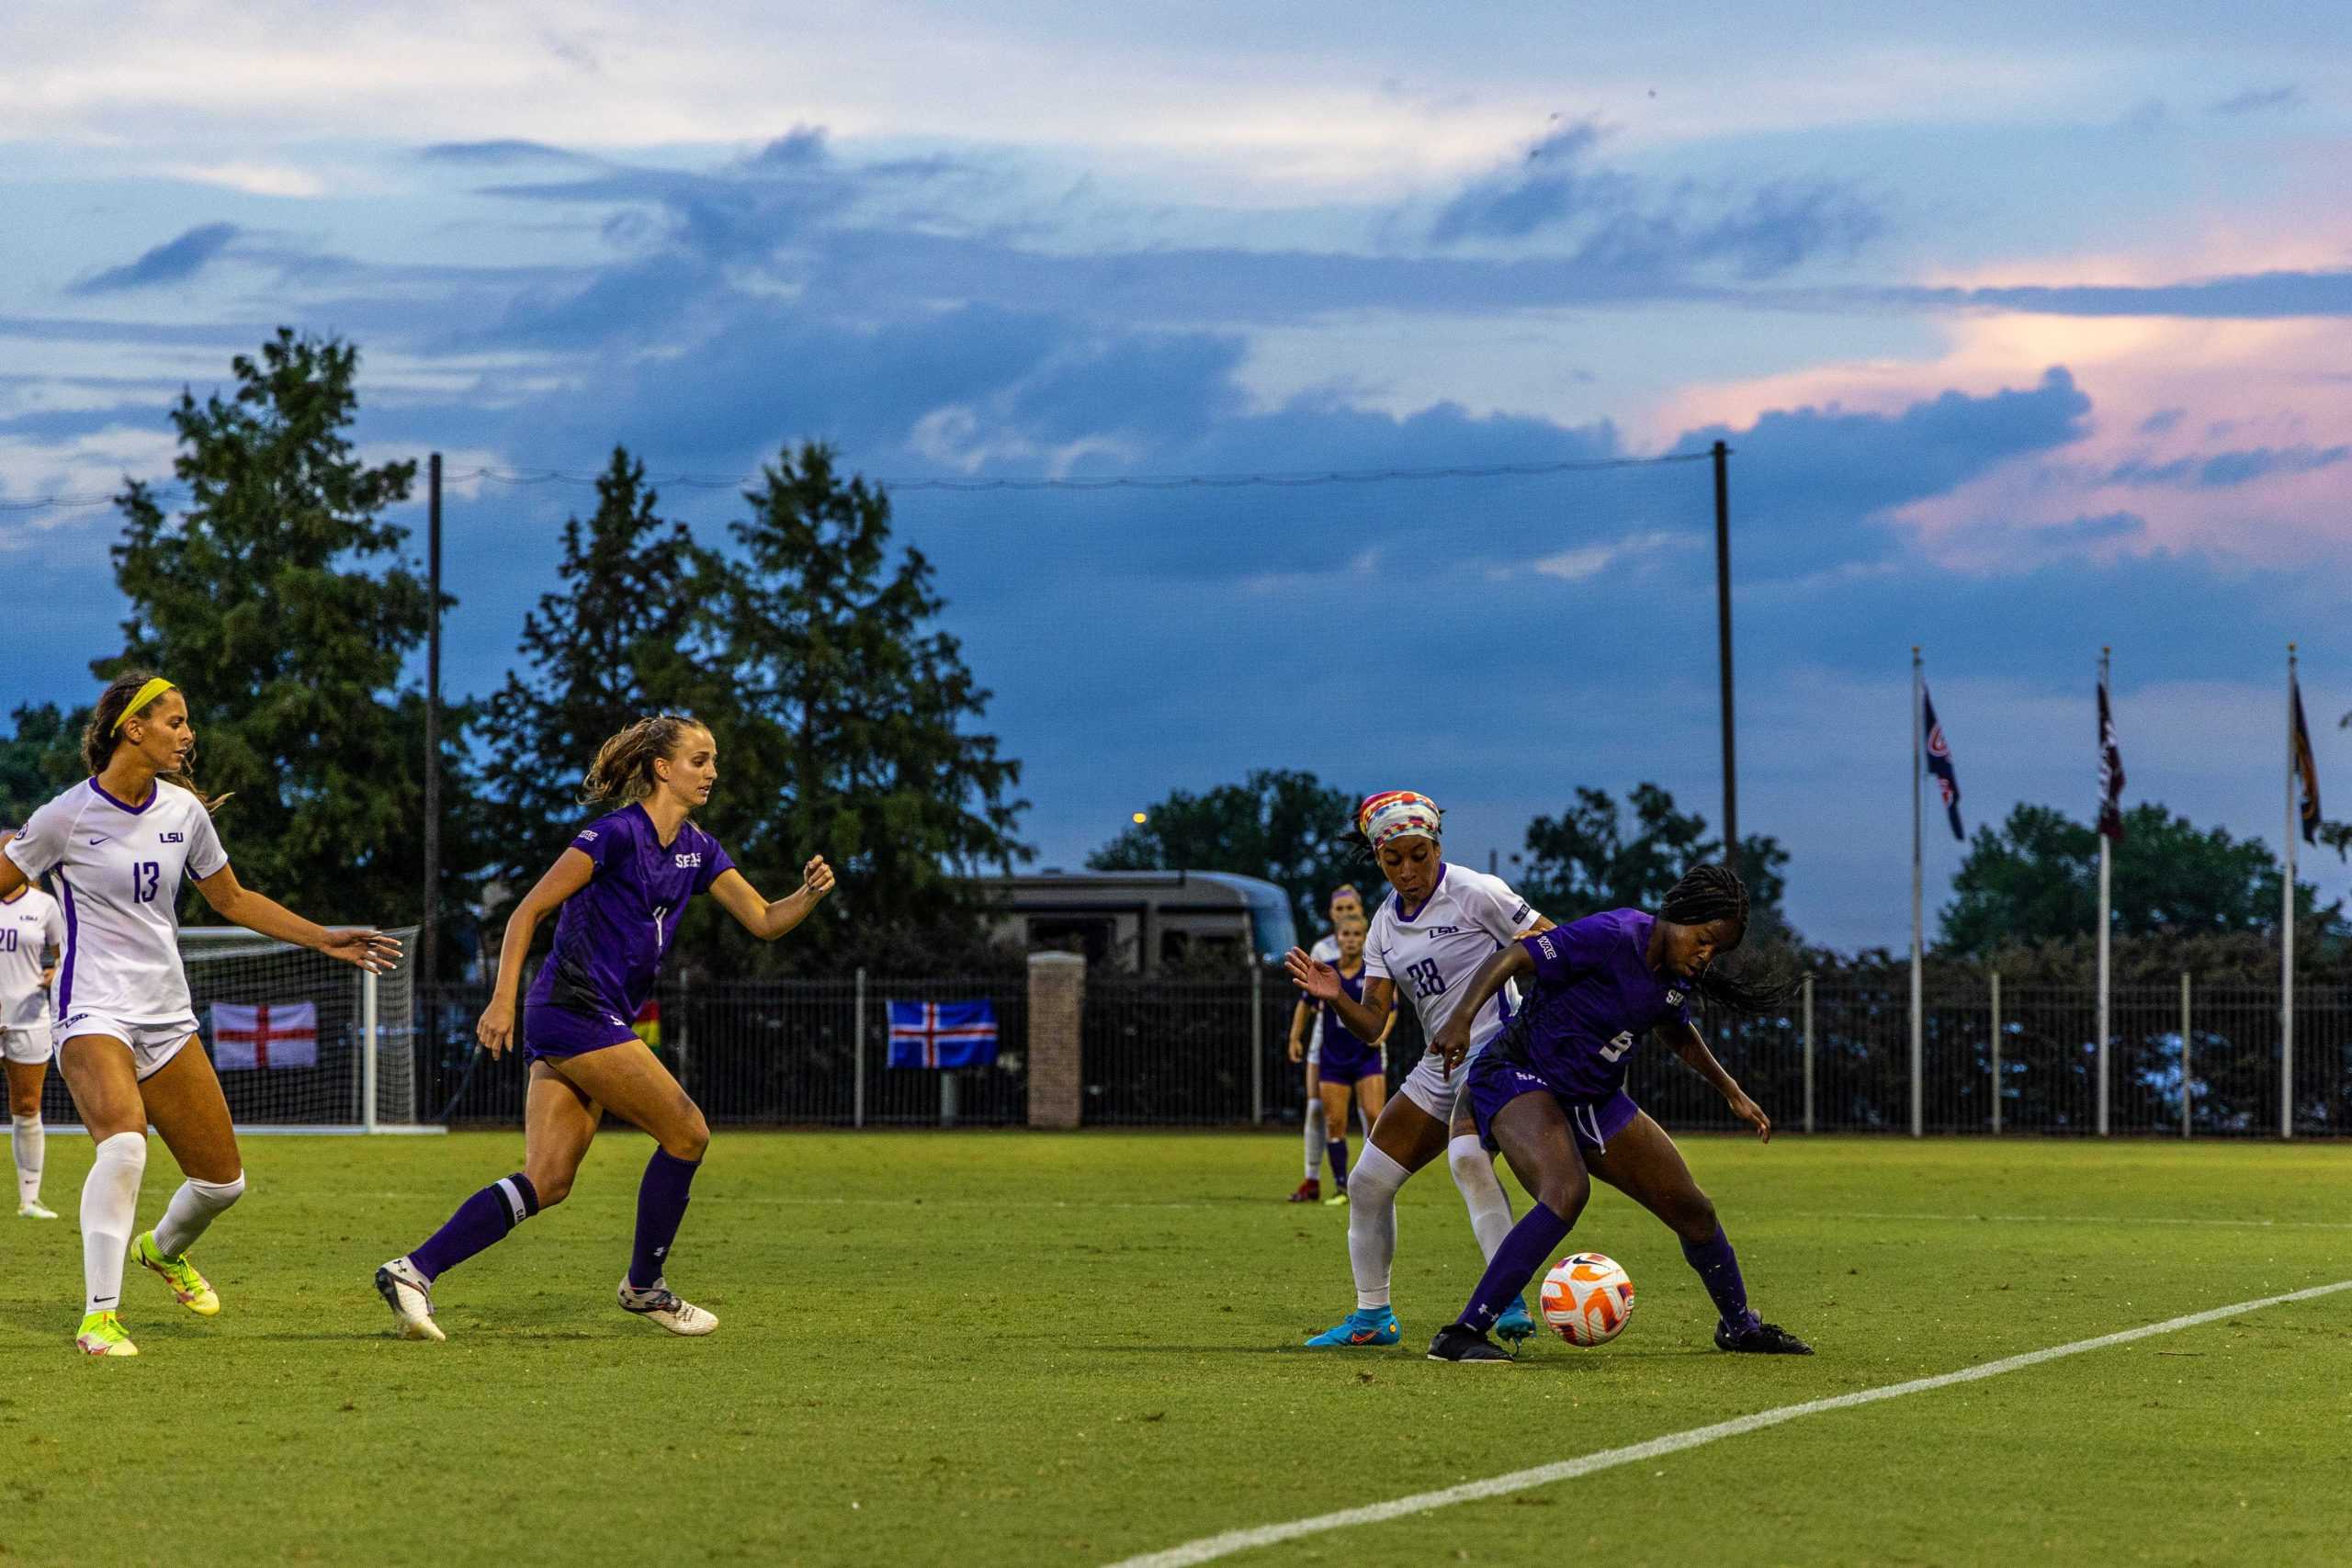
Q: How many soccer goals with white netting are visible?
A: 1